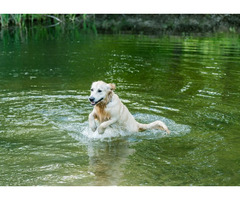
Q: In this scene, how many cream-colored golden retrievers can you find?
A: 1